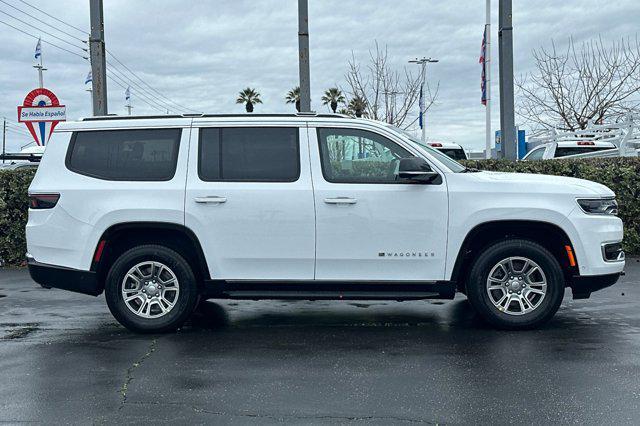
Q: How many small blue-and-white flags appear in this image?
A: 3